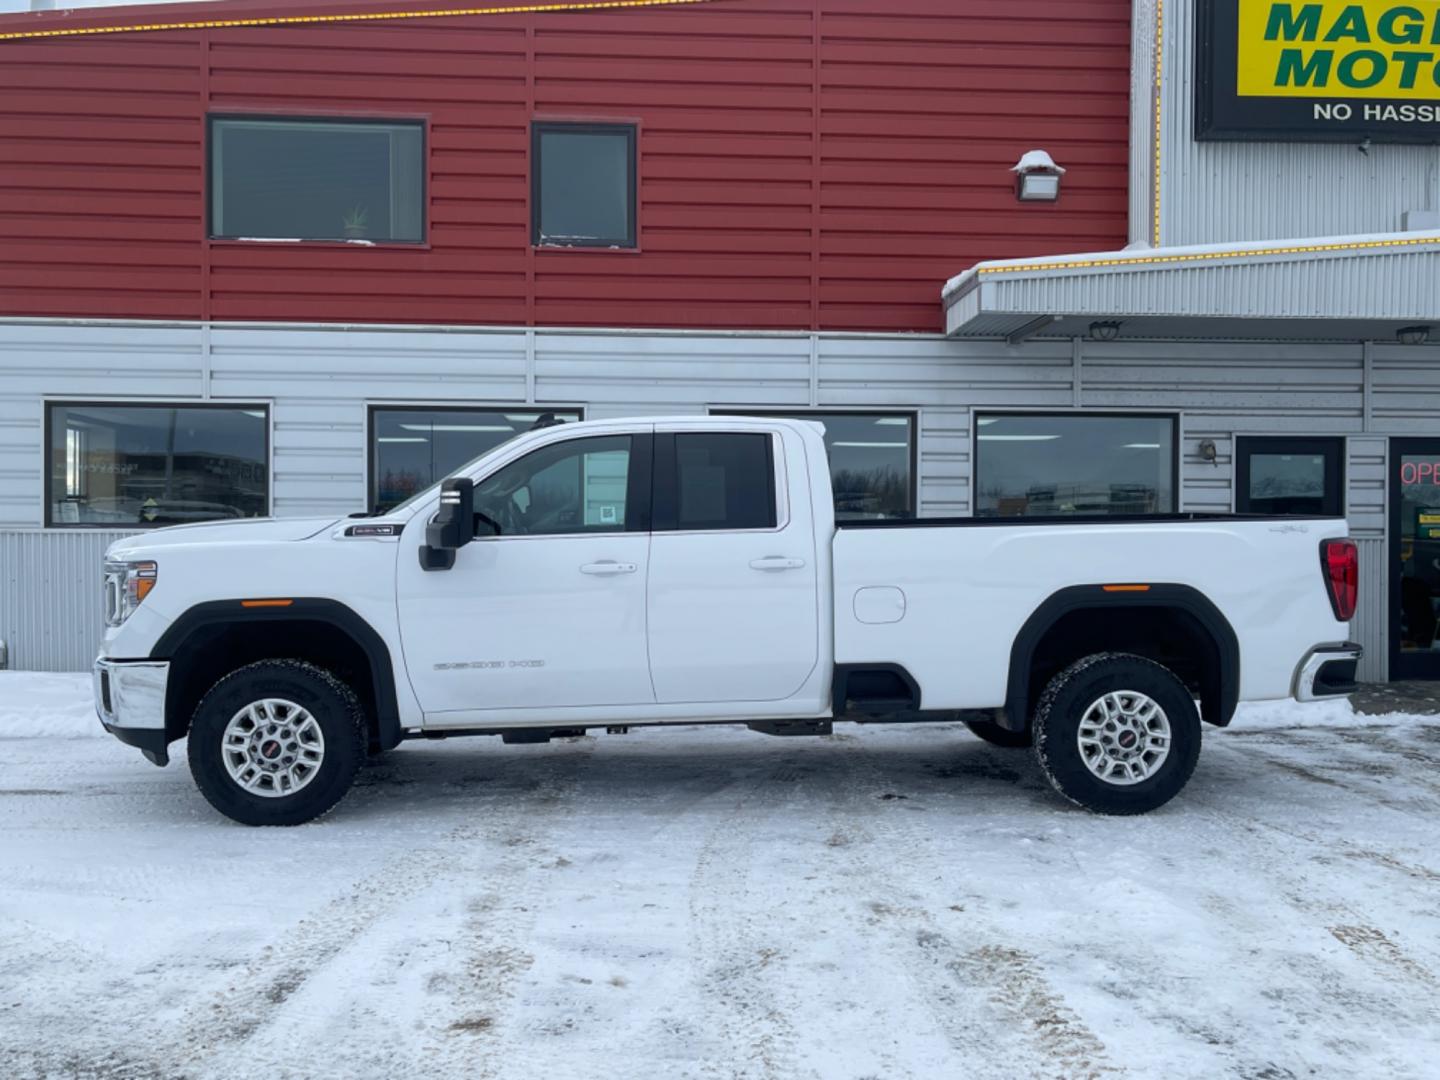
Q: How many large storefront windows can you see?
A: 4